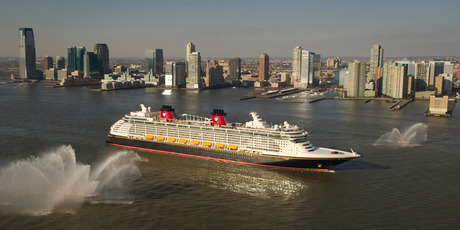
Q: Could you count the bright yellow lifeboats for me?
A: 8